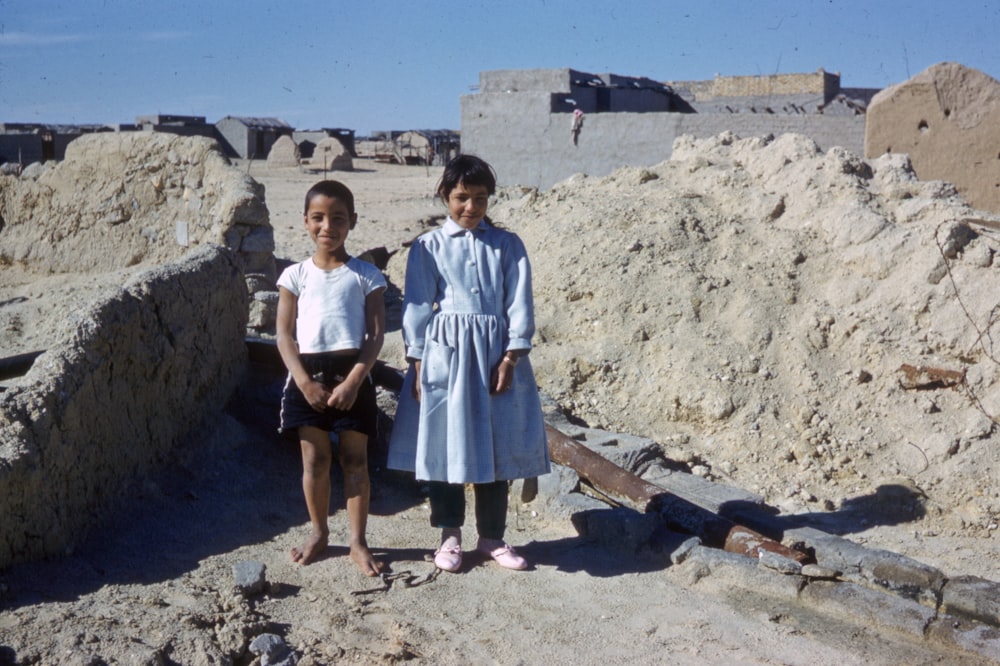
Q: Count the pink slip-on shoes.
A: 2